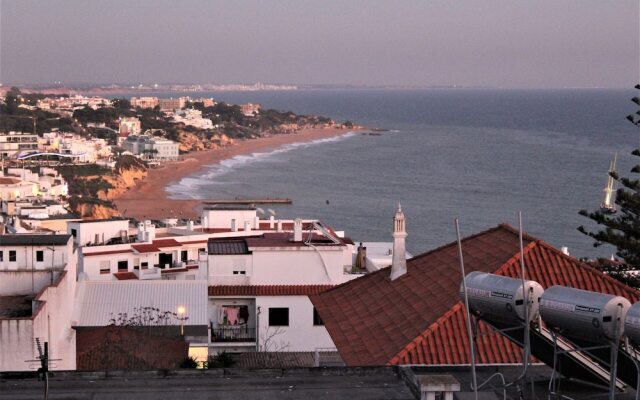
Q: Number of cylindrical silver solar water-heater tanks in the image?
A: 3